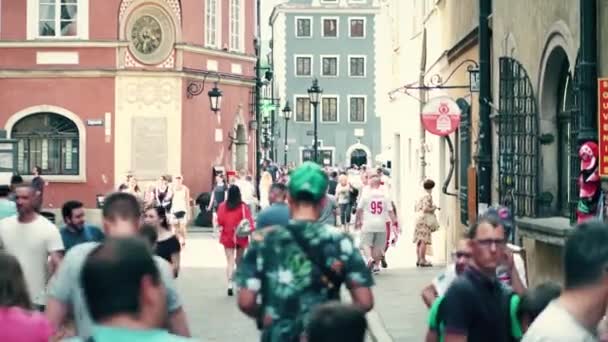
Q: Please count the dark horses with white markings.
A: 0